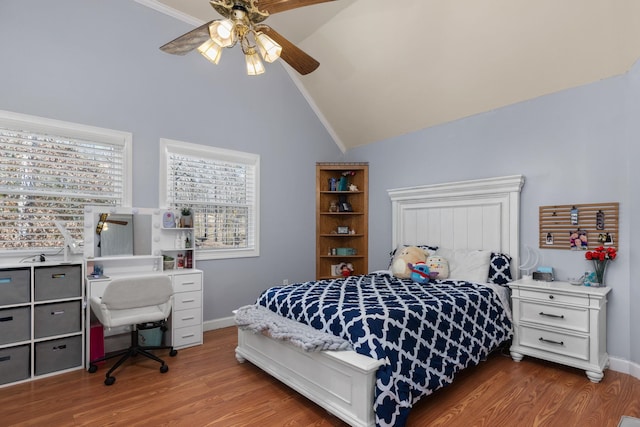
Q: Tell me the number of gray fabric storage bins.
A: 6